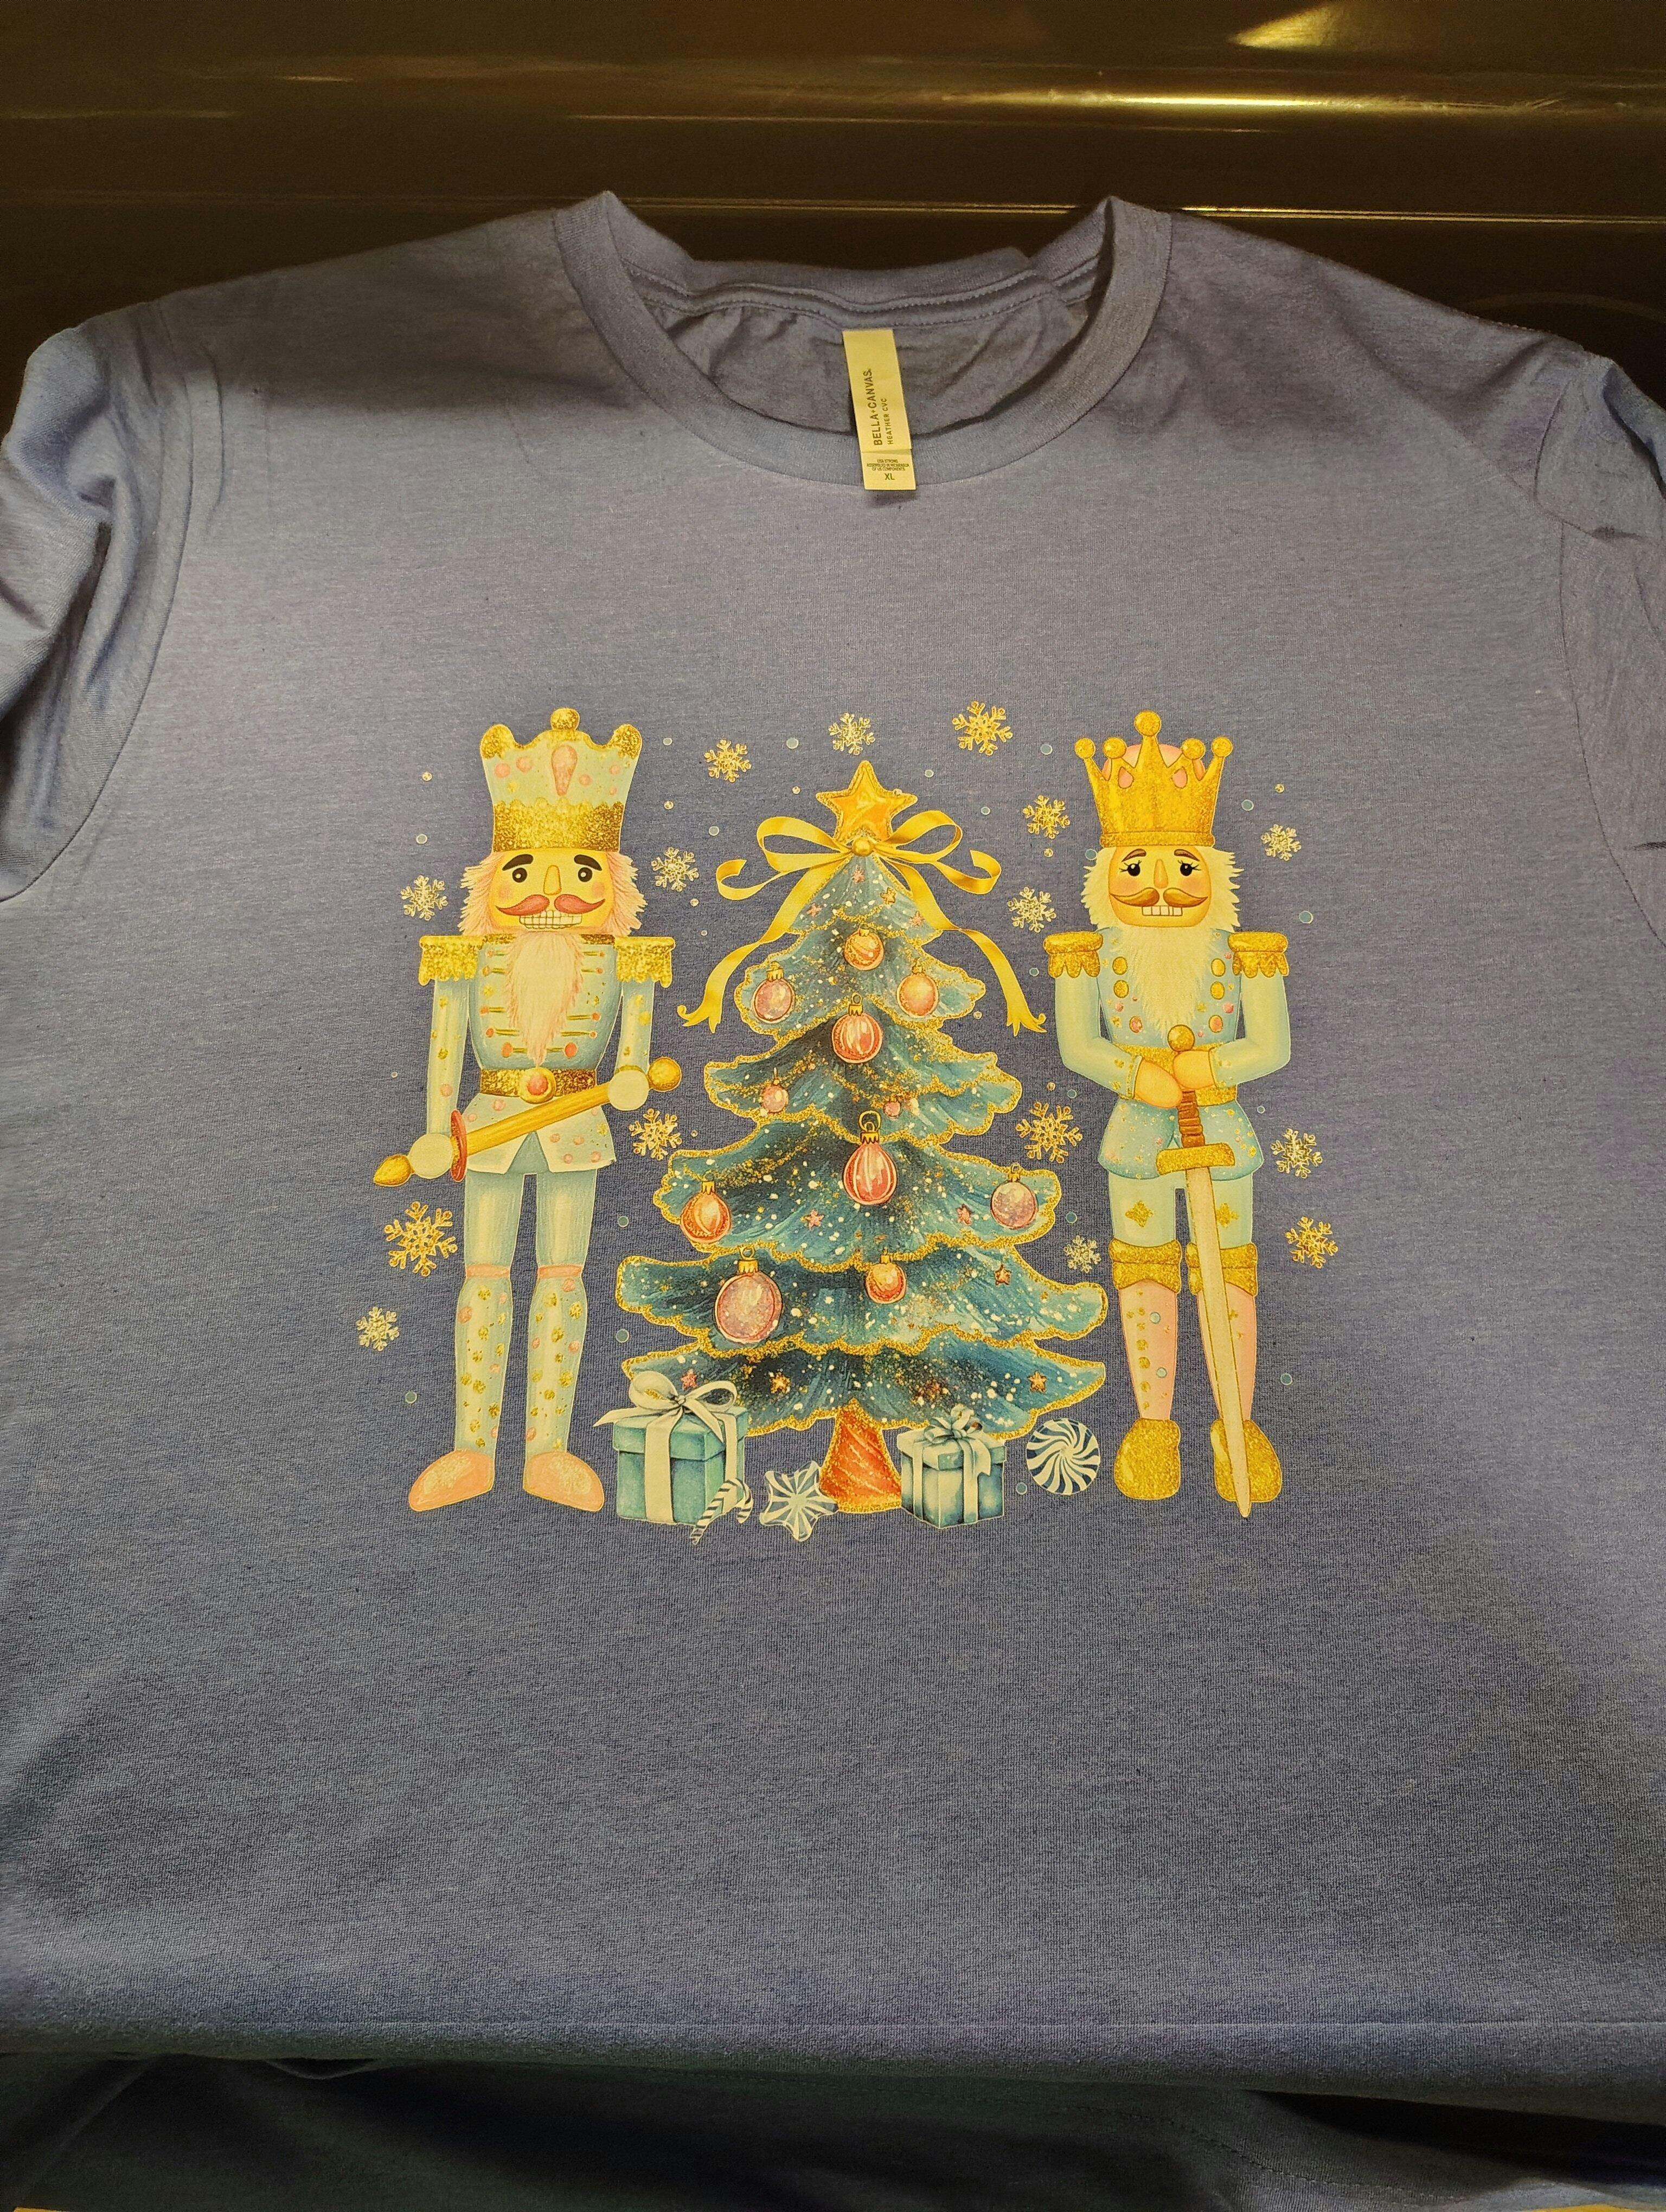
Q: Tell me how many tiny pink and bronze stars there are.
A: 10